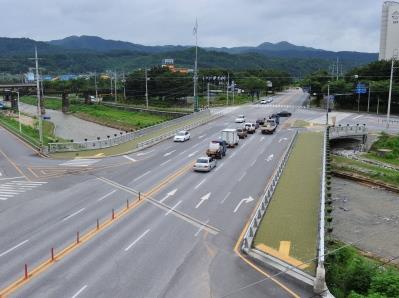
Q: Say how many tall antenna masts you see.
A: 1